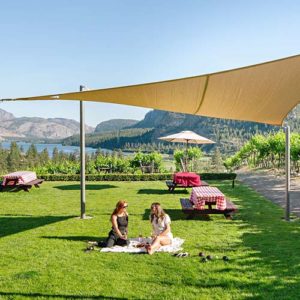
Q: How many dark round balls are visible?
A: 4